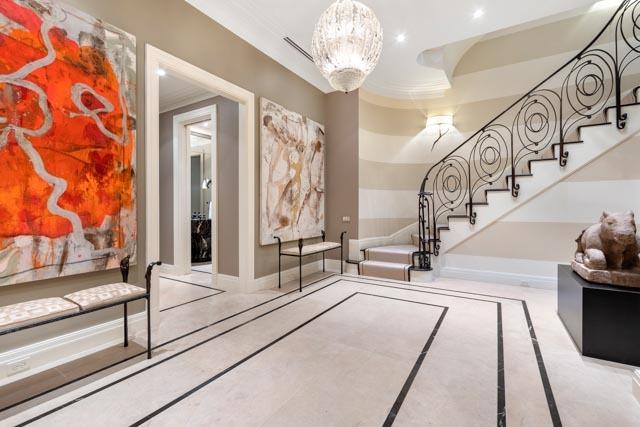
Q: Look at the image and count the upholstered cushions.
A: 3